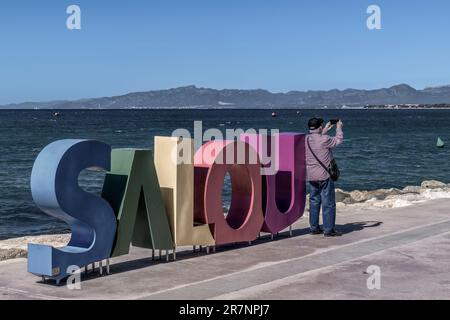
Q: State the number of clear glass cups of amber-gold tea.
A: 0